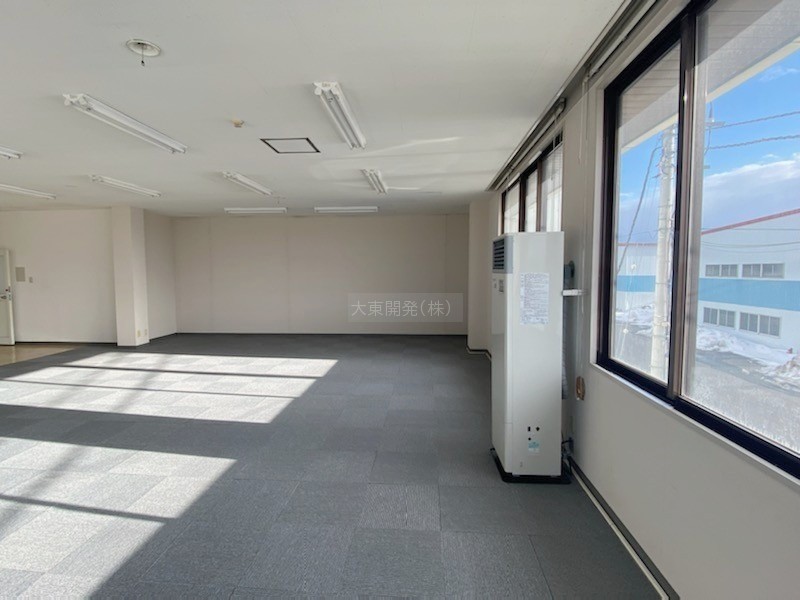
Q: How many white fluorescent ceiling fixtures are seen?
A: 9